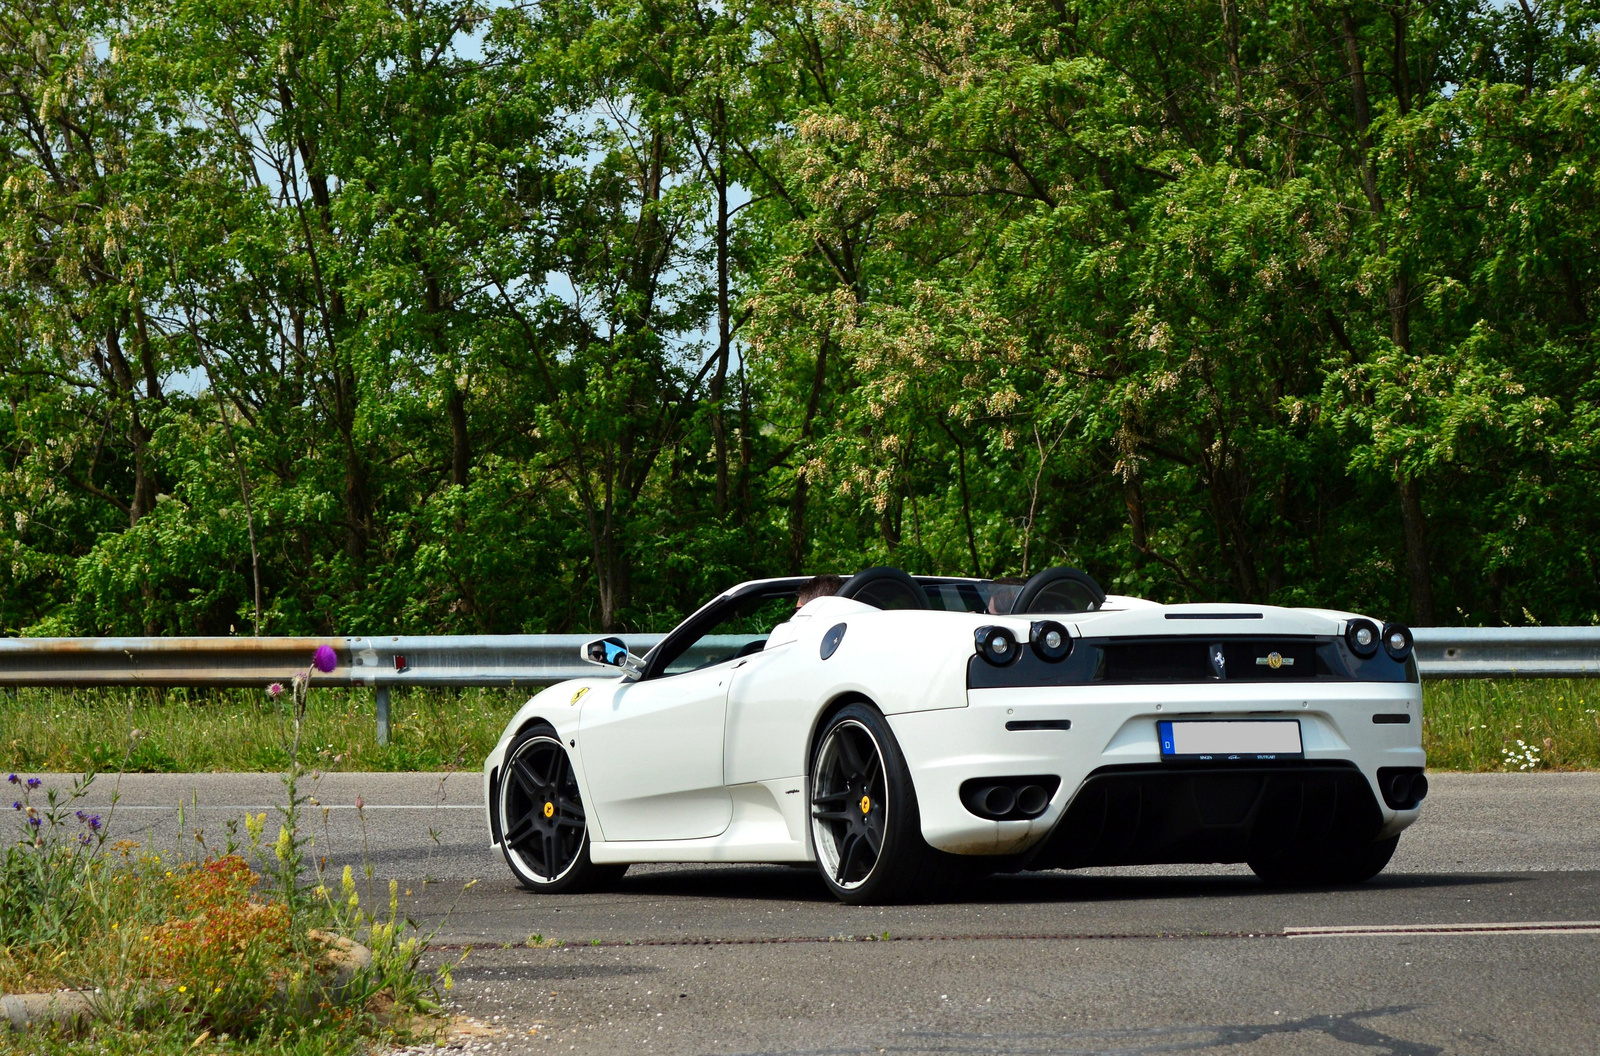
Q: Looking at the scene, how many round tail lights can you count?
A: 4